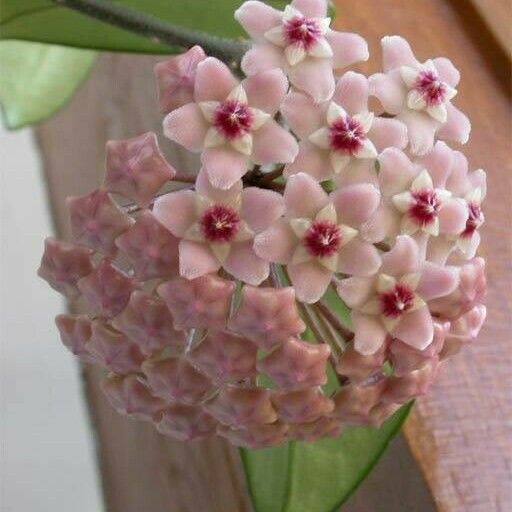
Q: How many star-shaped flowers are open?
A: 9